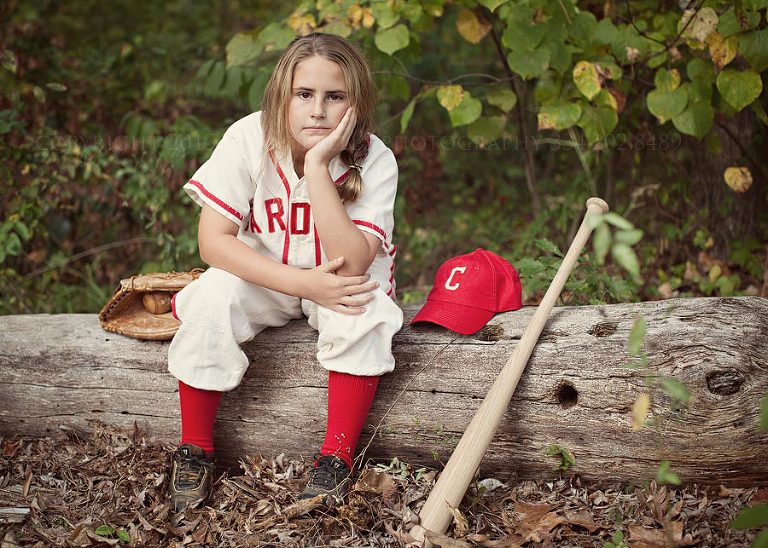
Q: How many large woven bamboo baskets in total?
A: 0